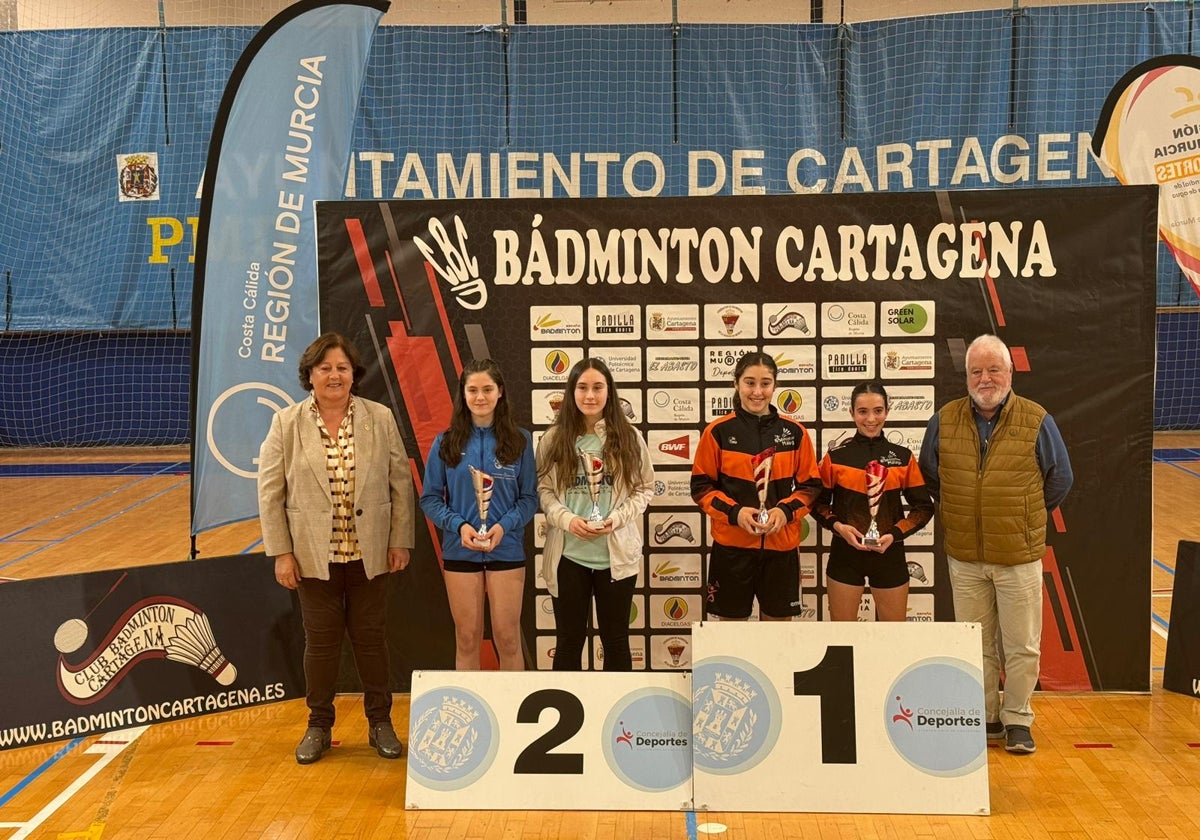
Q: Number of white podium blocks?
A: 2